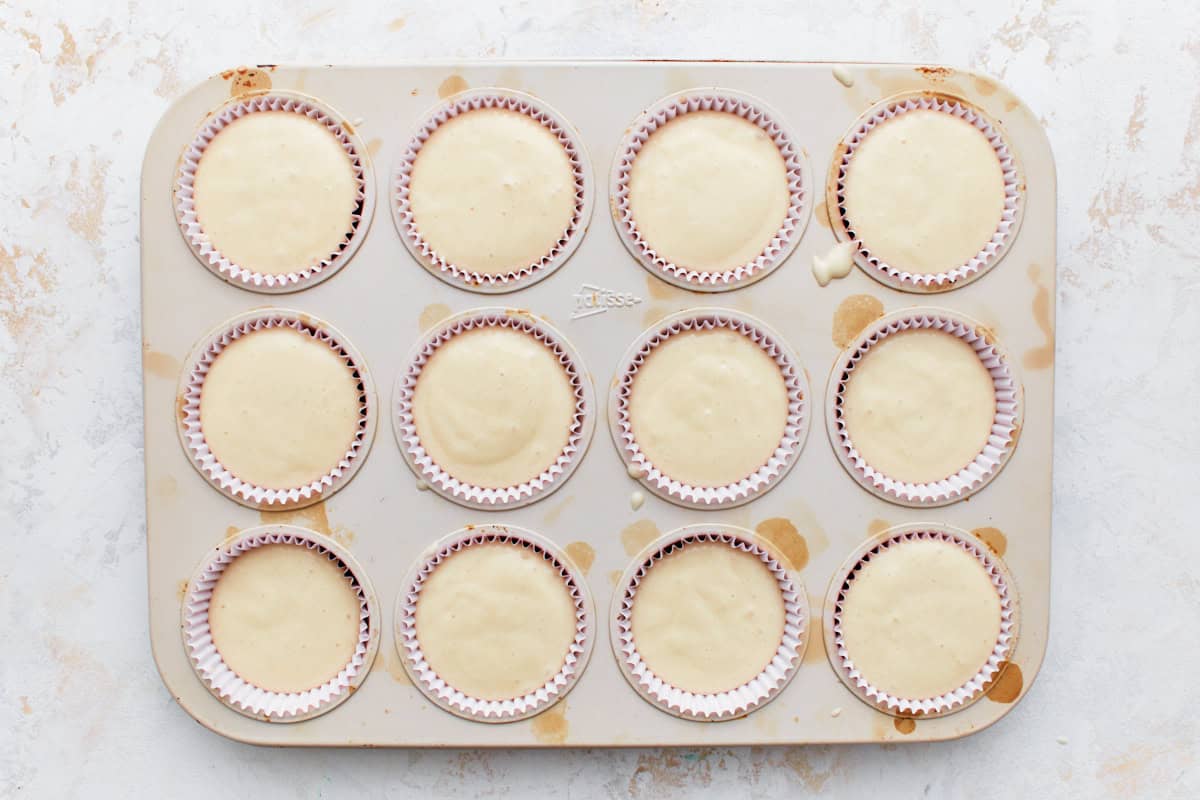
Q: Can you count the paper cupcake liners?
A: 12